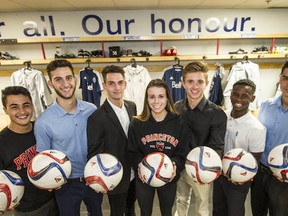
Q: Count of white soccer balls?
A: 7